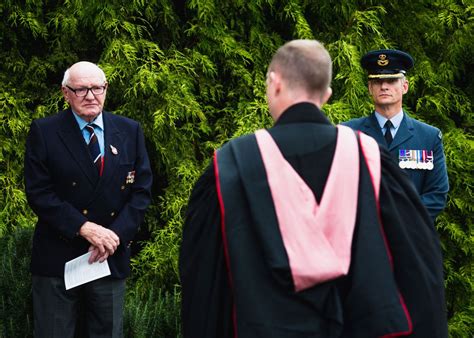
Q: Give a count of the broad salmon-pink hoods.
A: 1